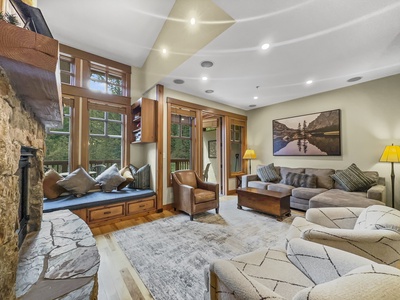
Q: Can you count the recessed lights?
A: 6